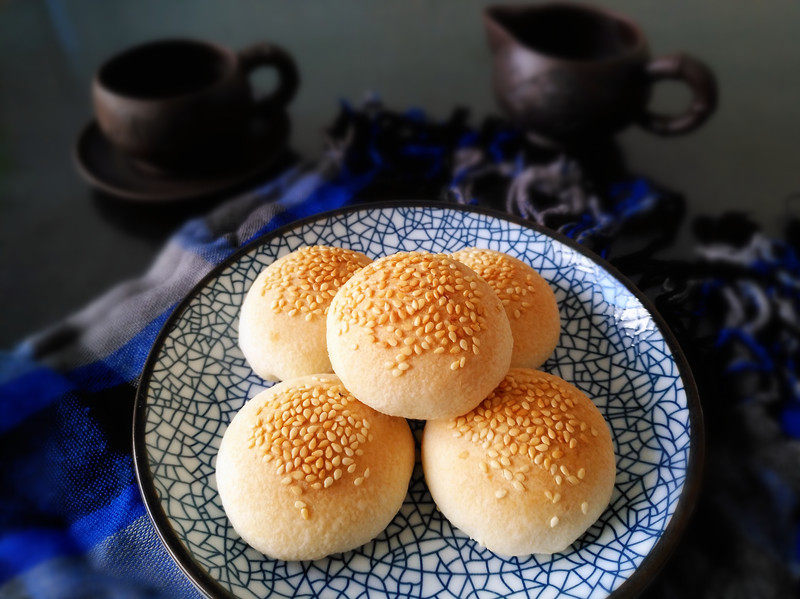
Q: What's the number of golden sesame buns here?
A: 5